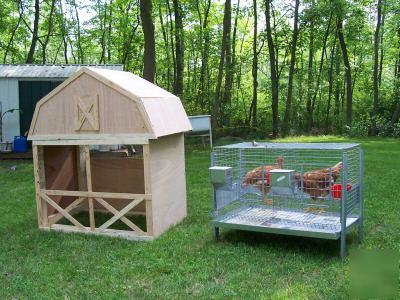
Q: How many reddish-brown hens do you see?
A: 2